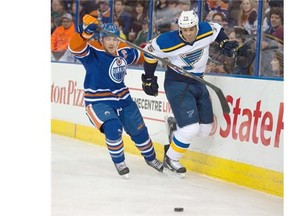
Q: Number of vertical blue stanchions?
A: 5